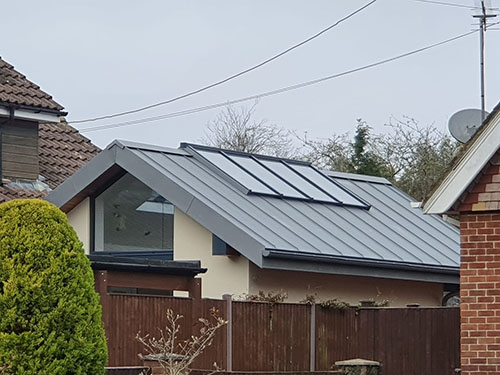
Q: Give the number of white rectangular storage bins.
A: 0